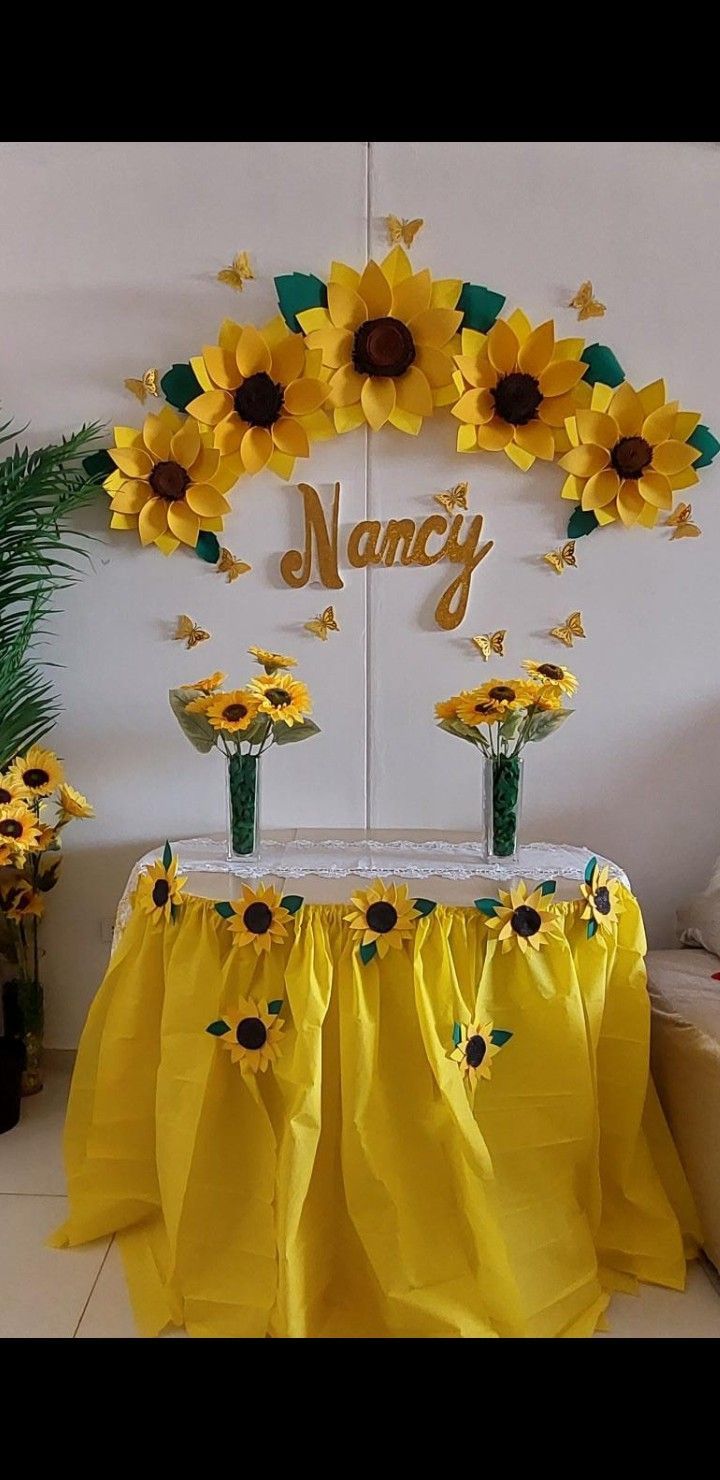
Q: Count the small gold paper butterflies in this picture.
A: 12